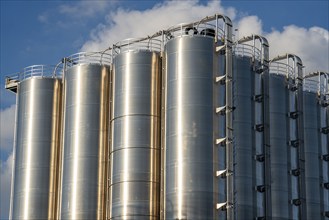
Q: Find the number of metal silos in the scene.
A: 7